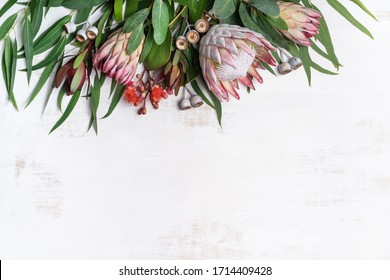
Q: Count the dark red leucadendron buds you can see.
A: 2